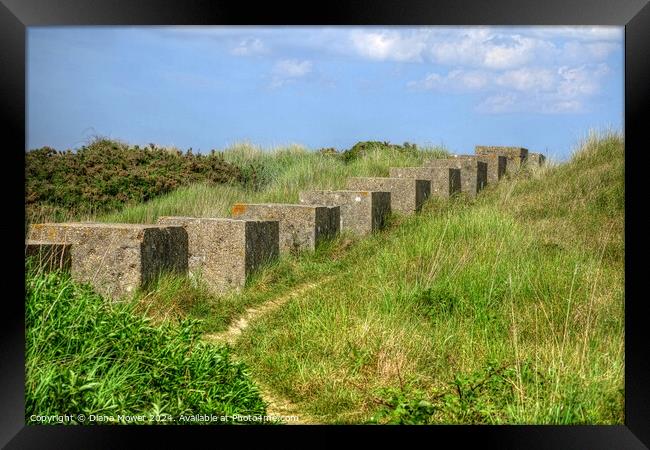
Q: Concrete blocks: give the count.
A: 11